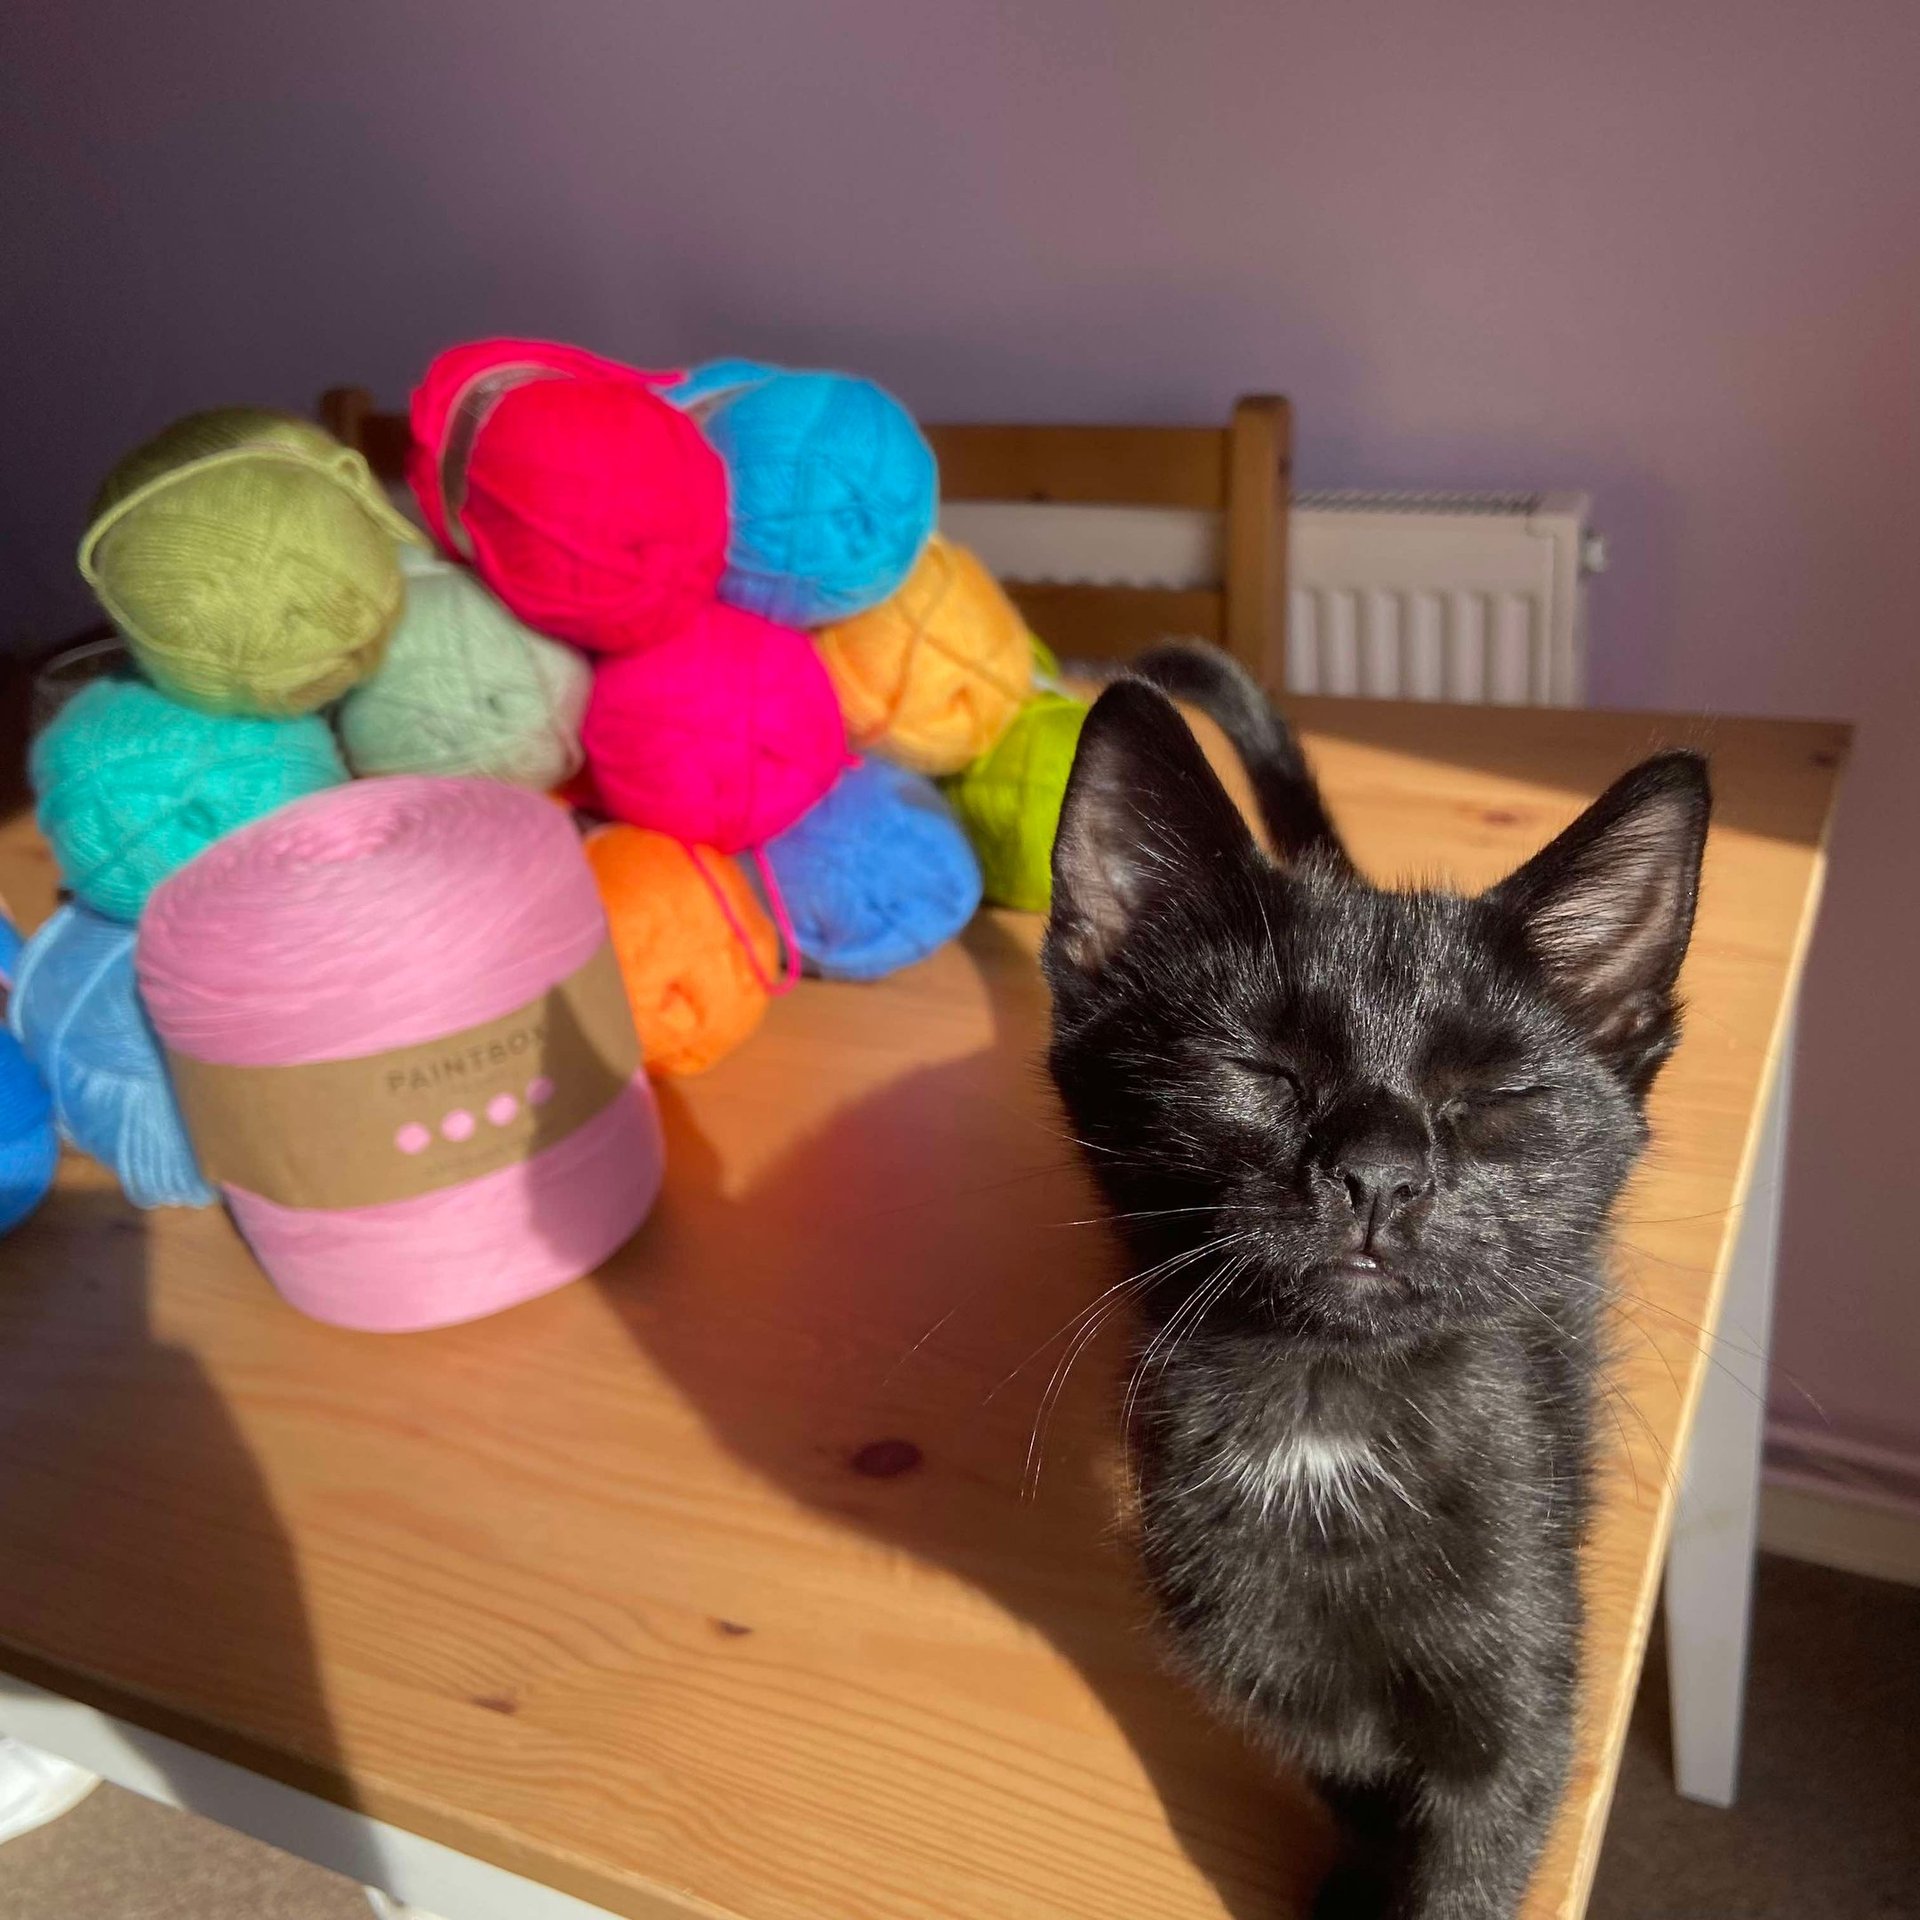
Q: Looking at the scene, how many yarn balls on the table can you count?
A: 13